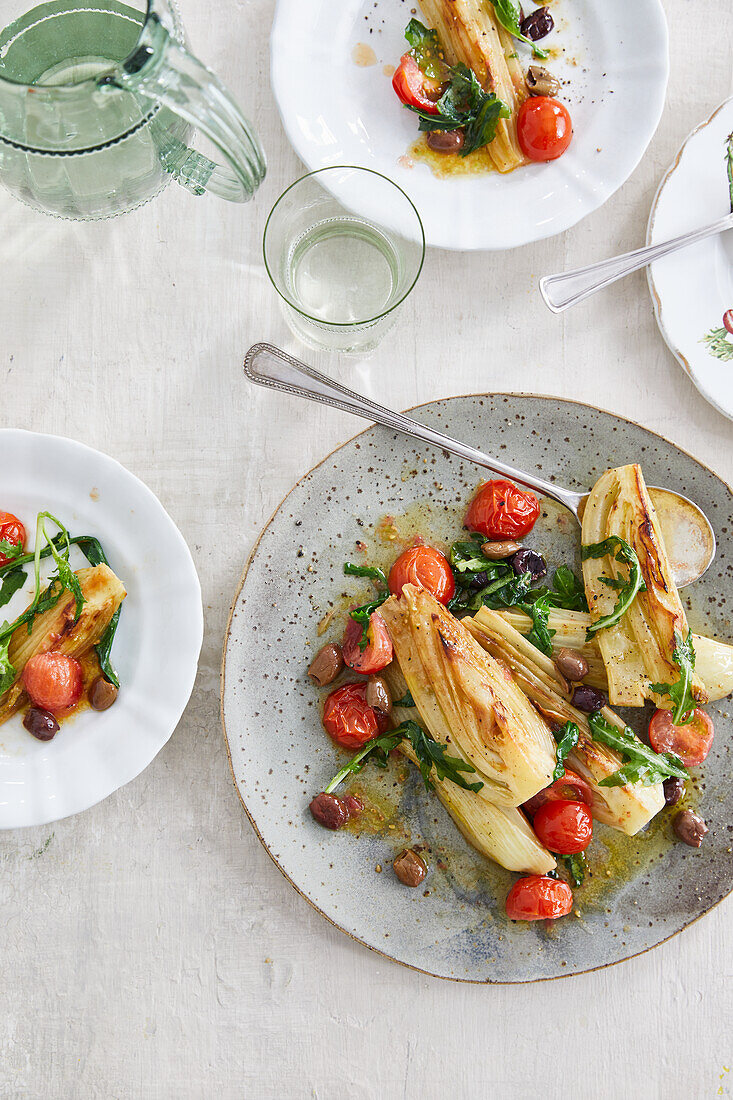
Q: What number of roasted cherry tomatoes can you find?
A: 12